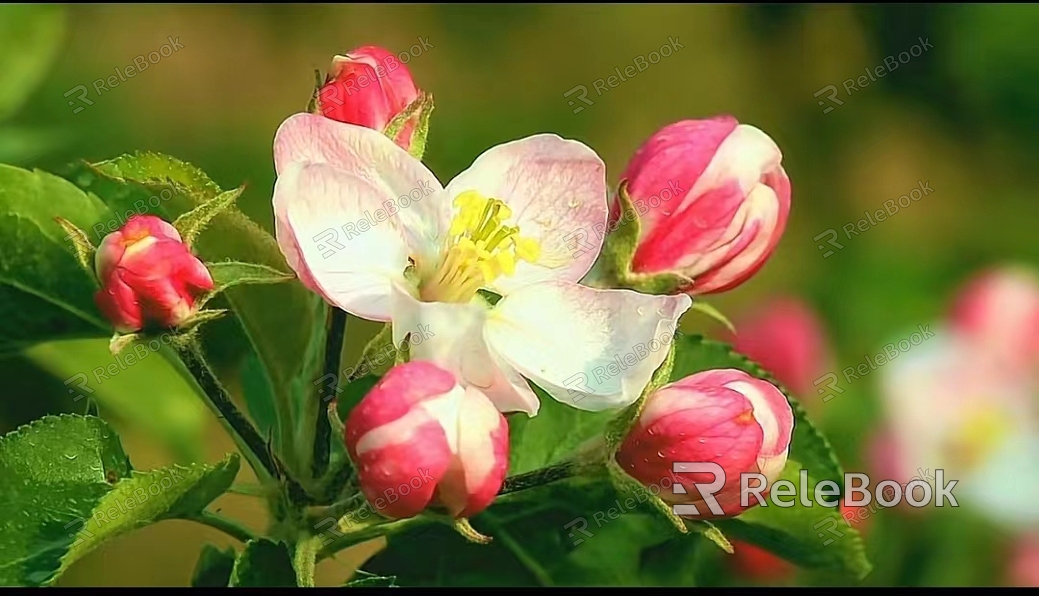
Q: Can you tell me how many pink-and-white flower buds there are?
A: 5